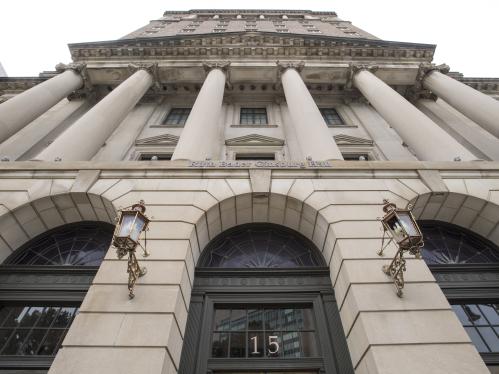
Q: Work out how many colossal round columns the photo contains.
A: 6